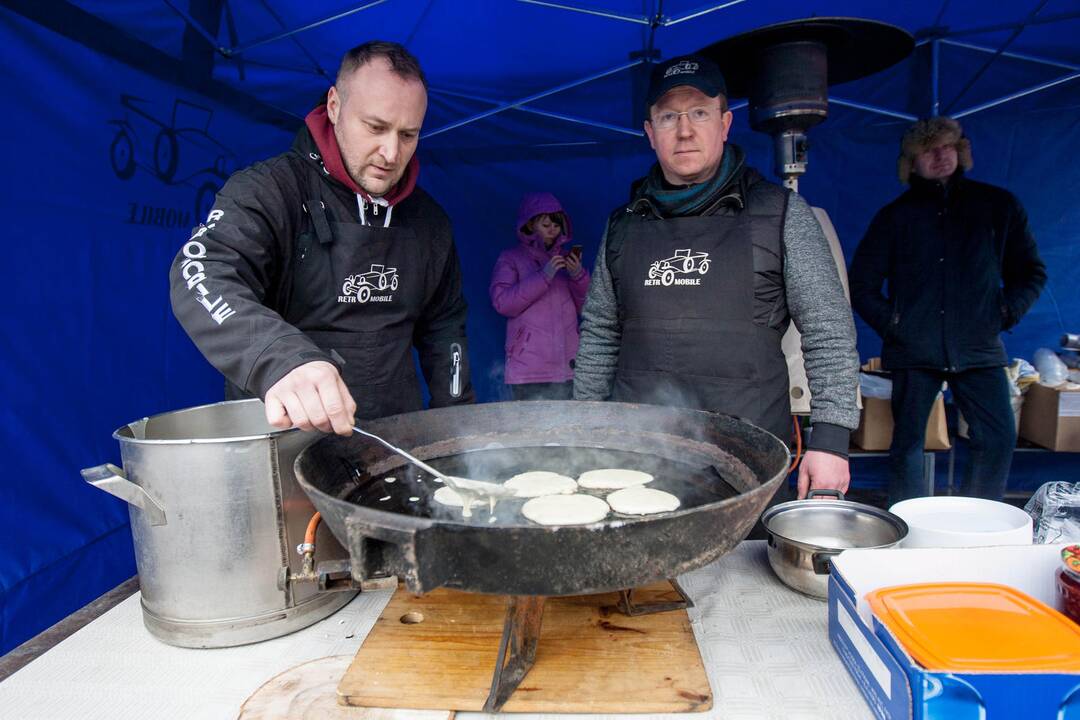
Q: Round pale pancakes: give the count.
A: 5